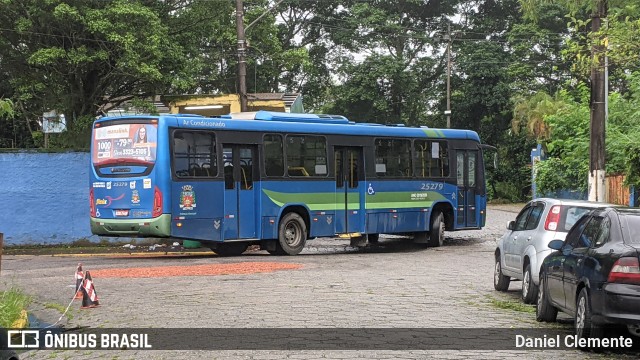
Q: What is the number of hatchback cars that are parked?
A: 1